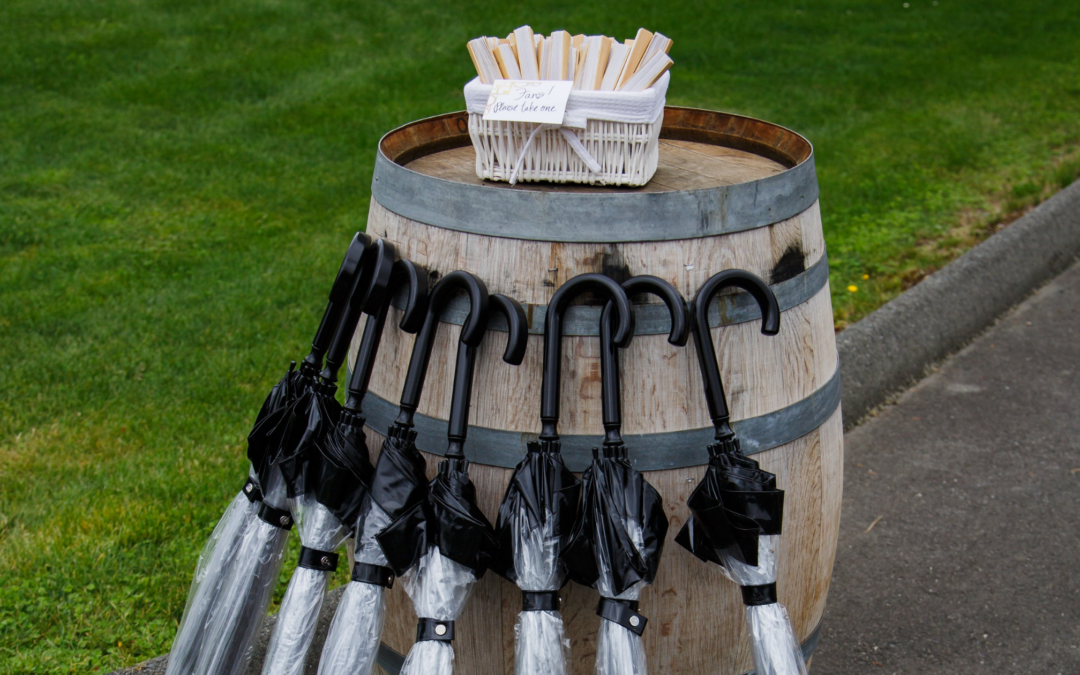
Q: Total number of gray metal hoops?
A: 4